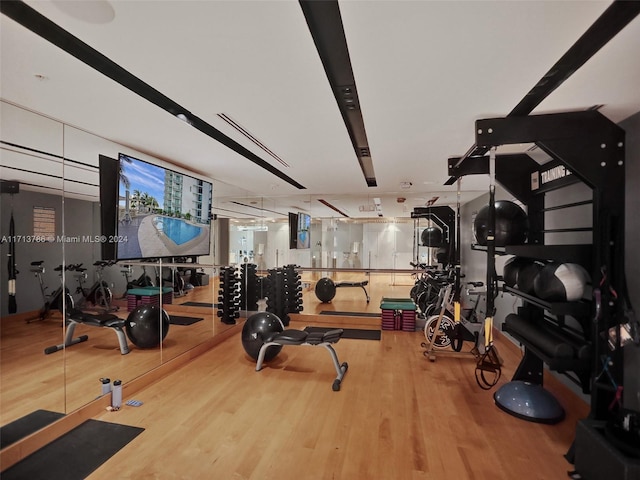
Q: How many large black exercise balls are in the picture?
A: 2